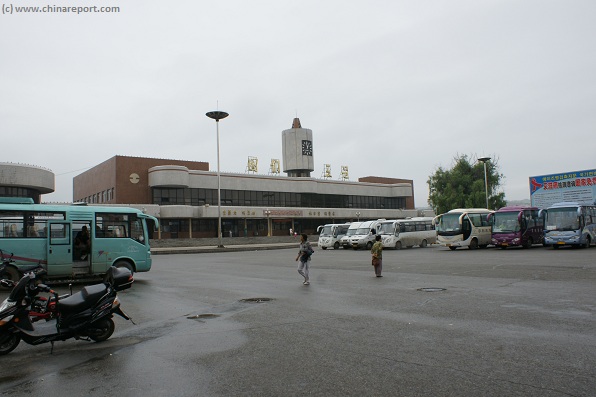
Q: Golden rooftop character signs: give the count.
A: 4